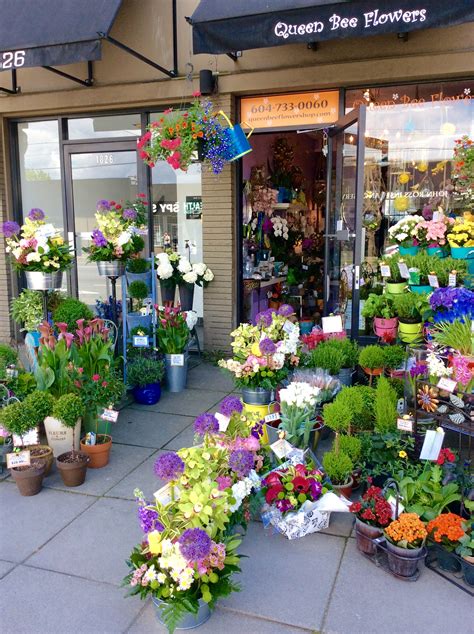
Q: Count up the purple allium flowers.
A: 13